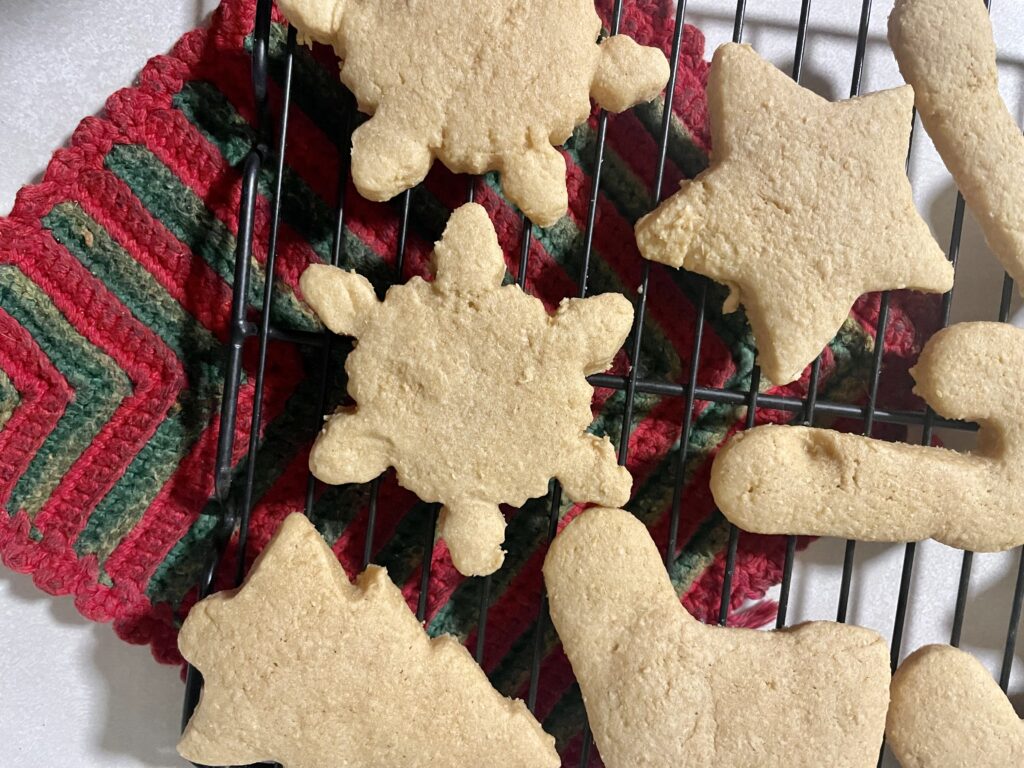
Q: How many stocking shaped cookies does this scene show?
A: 1